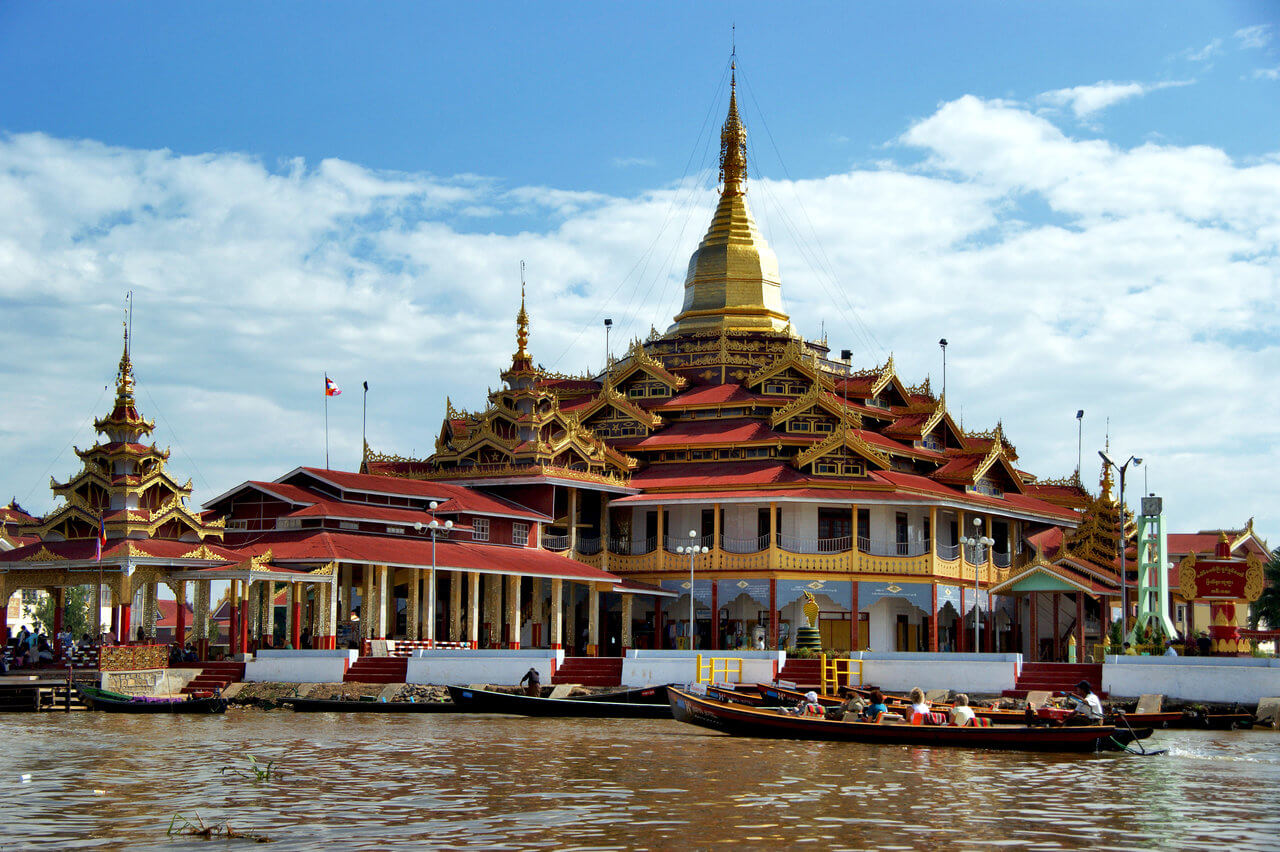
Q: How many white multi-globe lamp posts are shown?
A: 3